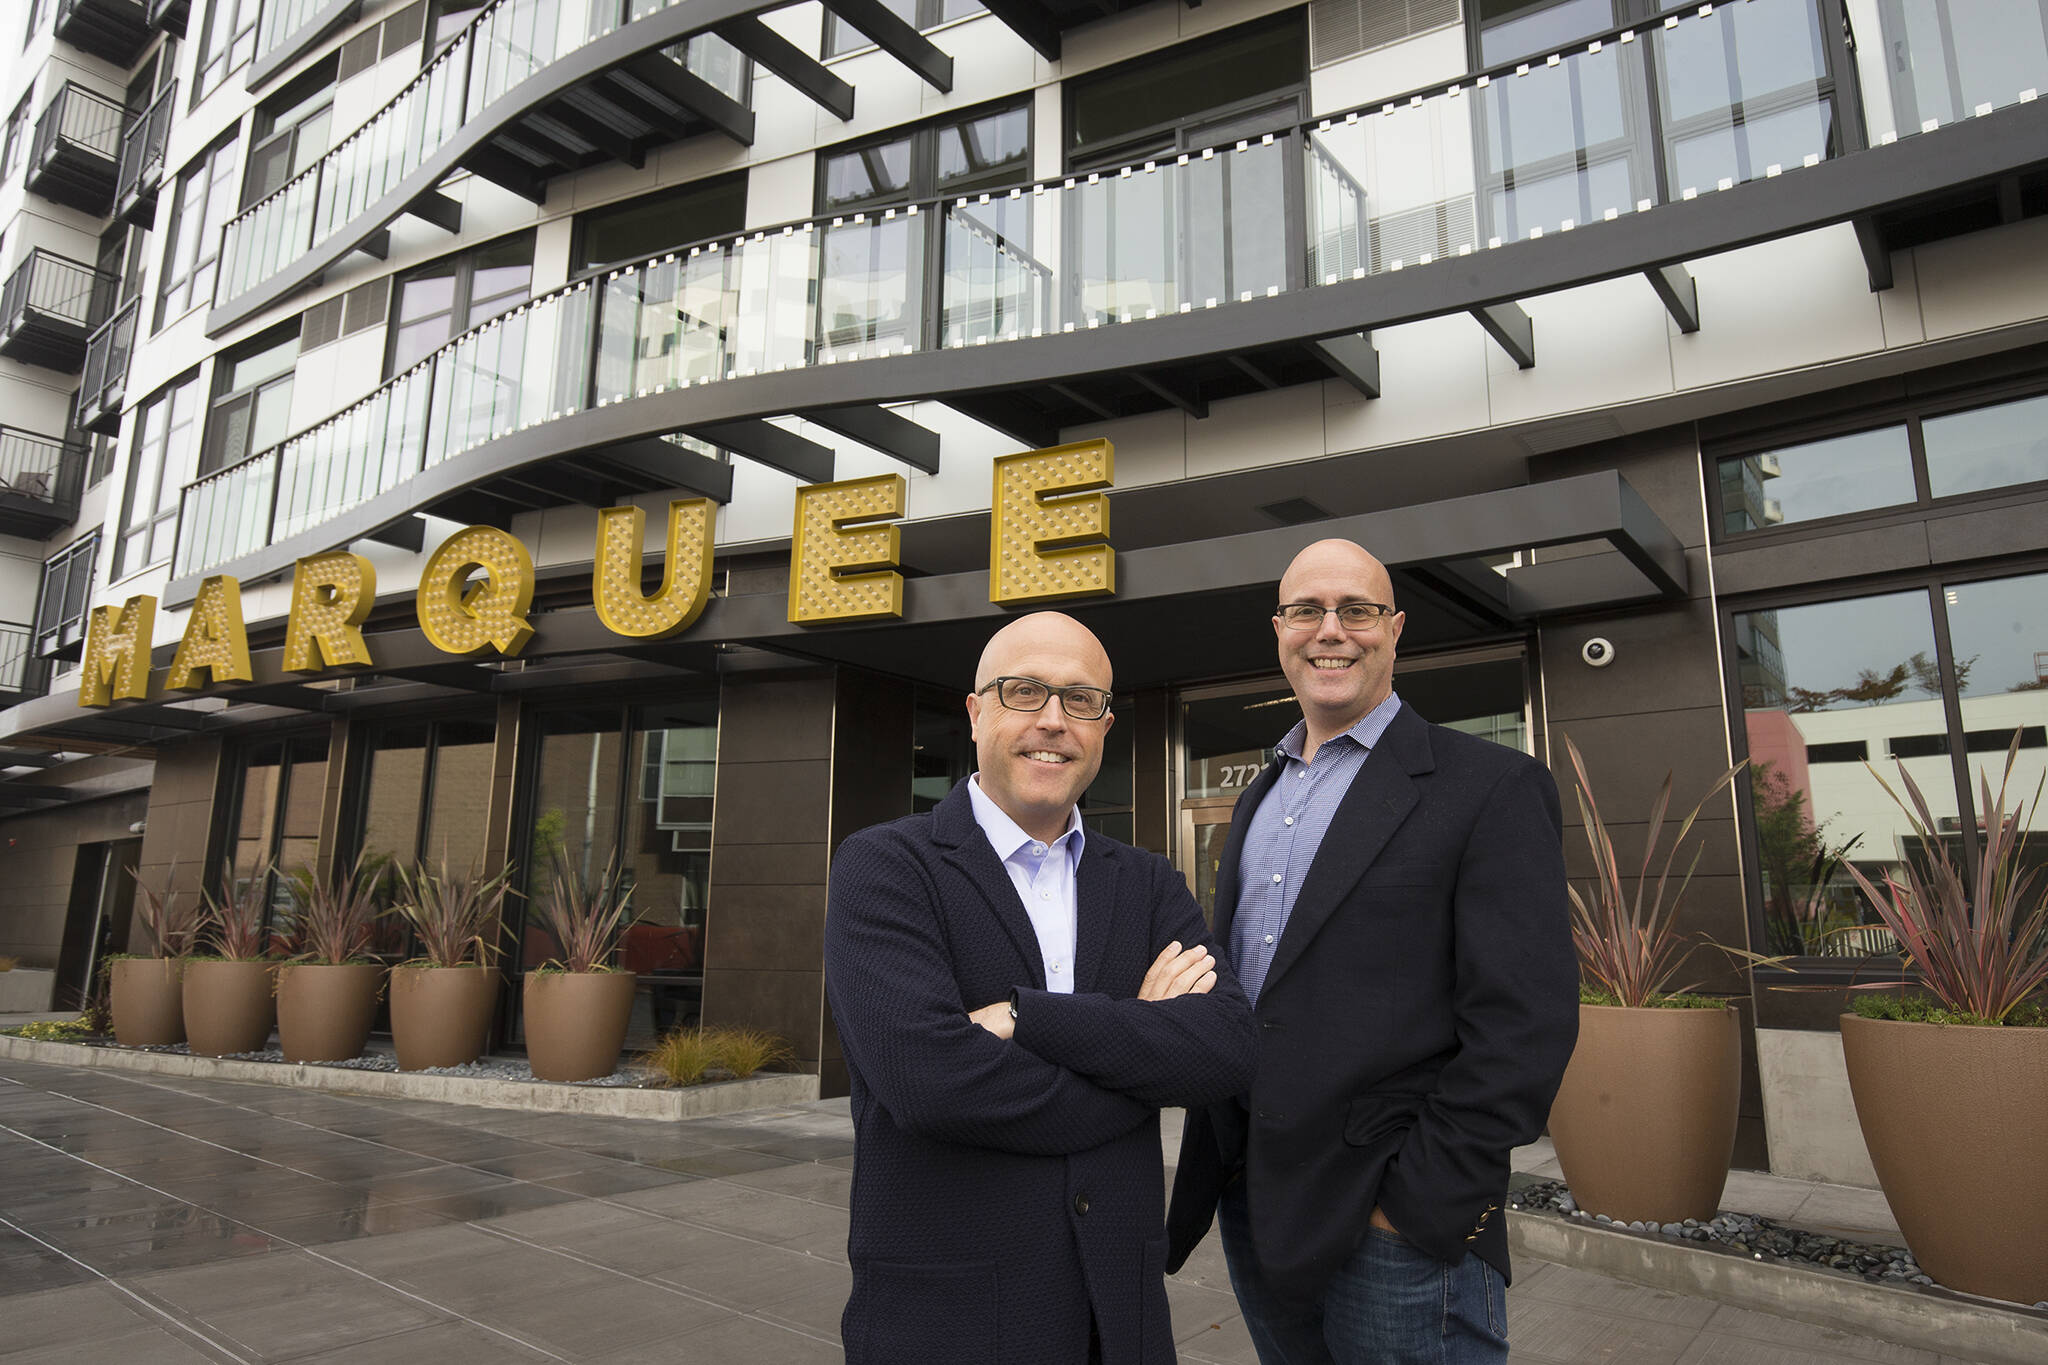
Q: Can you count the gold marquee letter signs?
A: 7